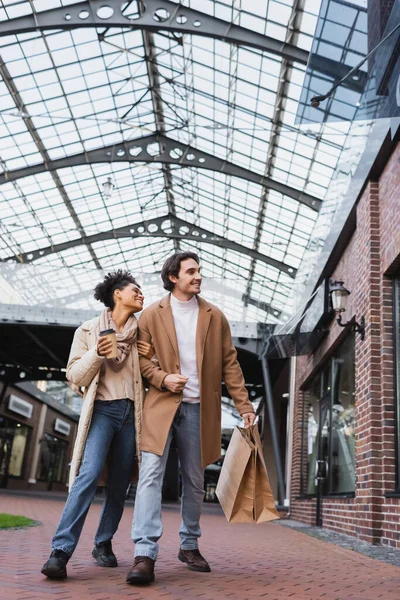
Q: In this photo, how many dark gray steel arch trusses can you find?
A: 3